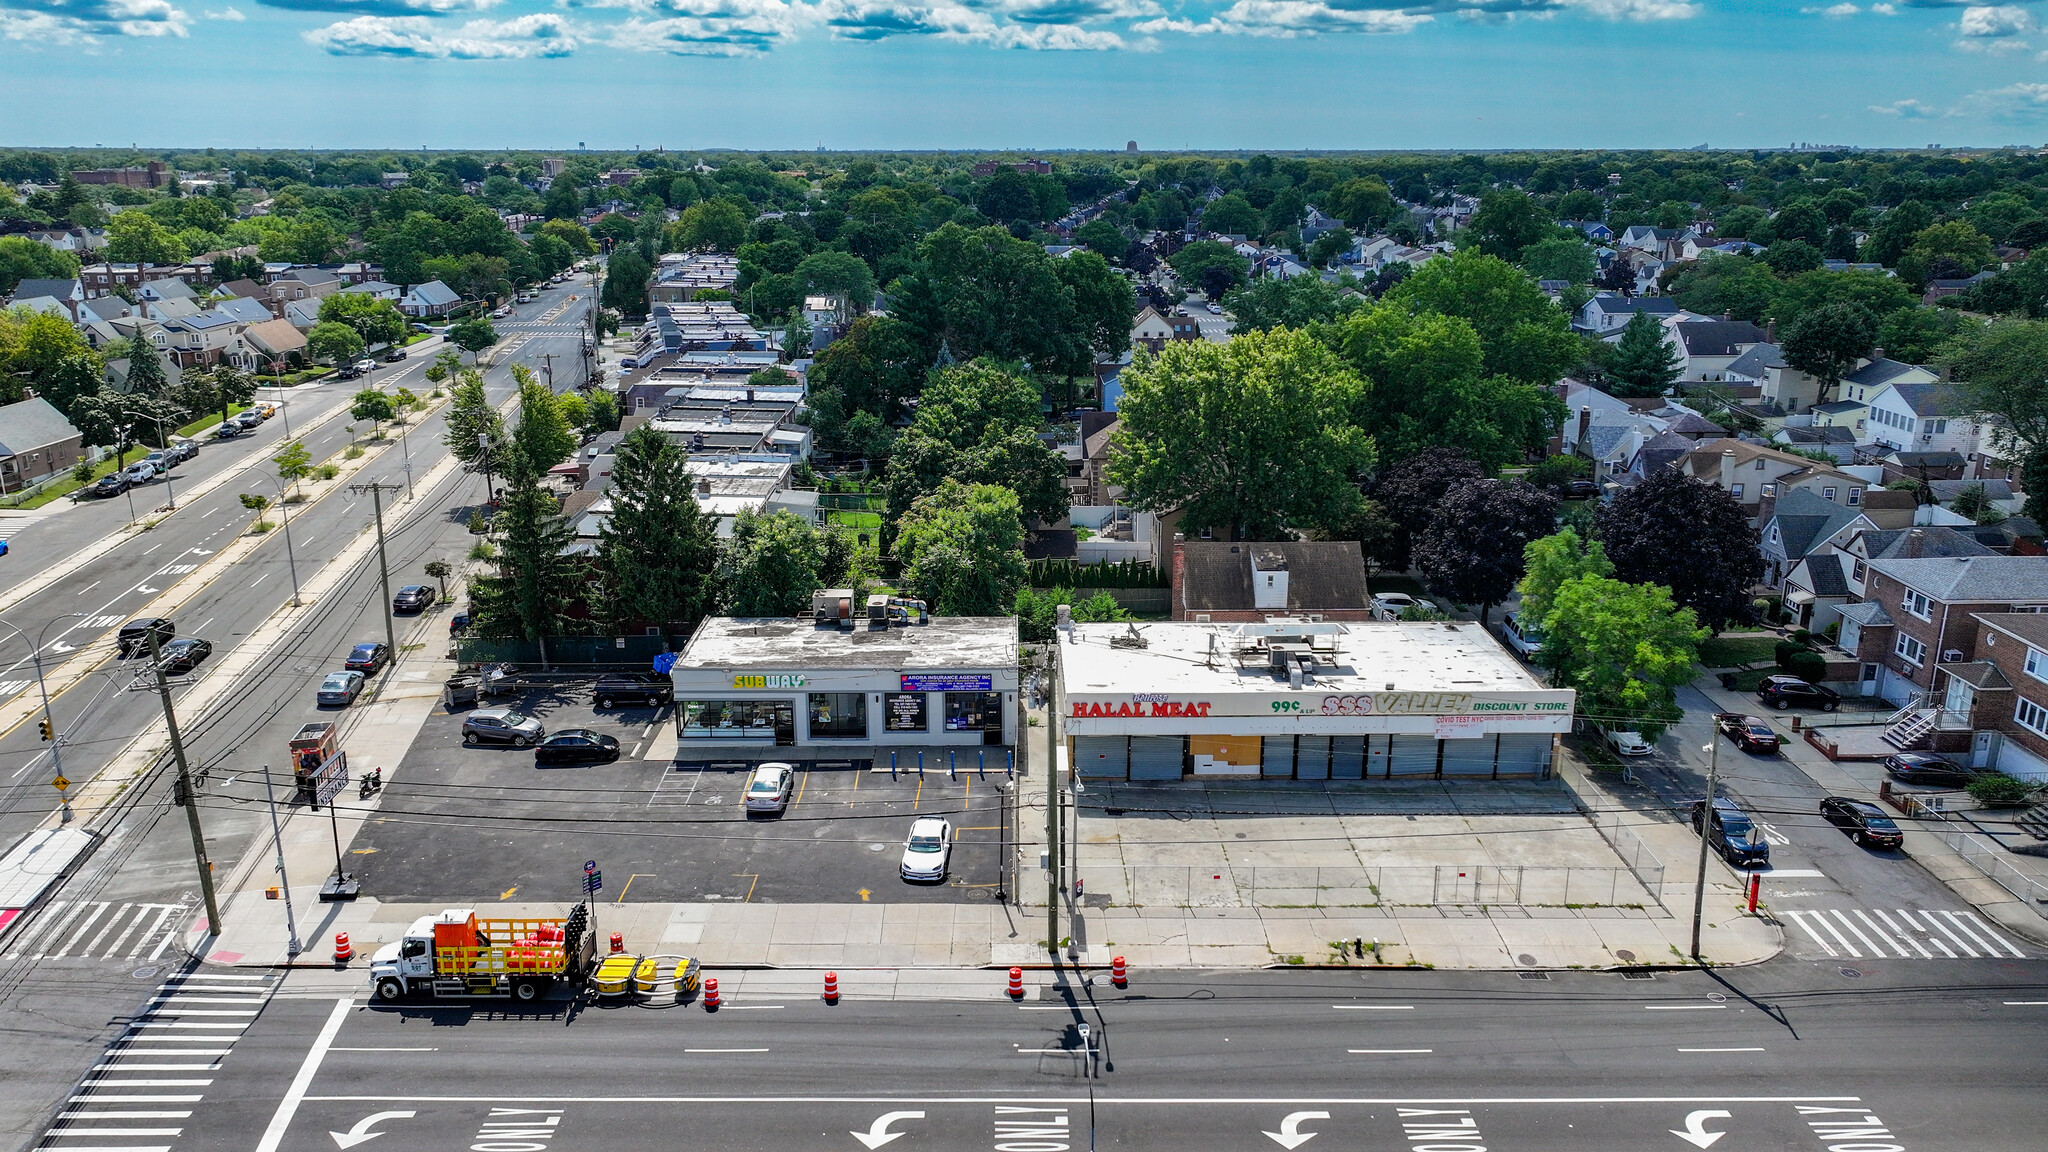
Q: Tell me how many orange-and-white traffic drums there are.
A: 6